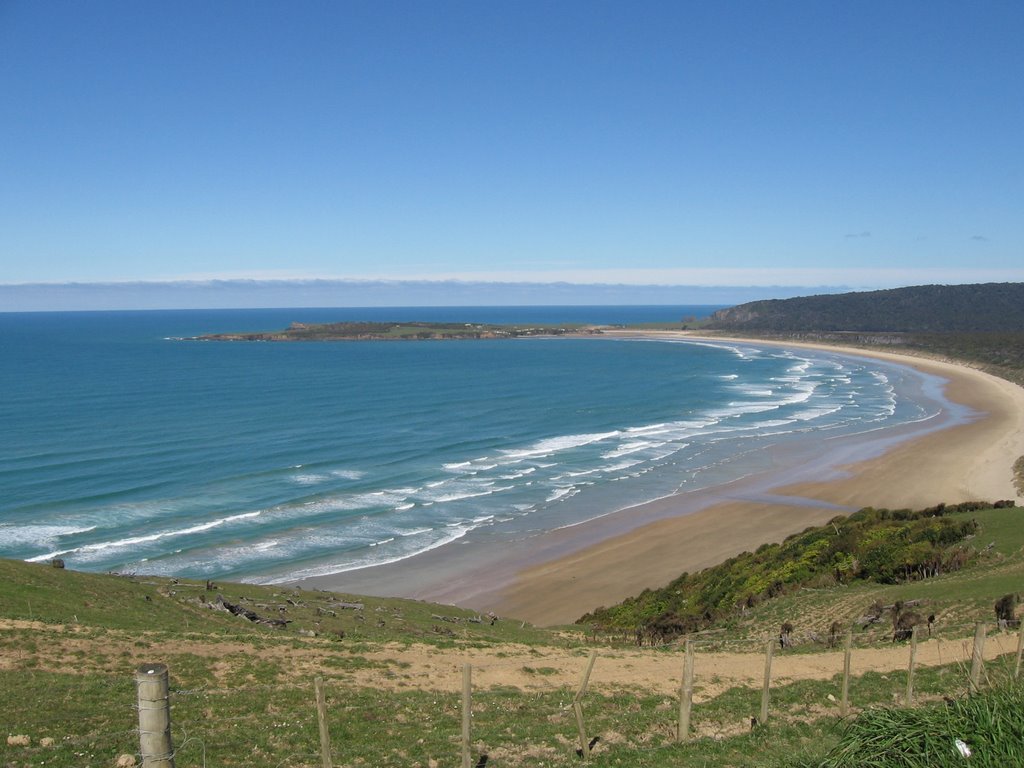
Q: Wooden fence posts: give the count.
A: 10